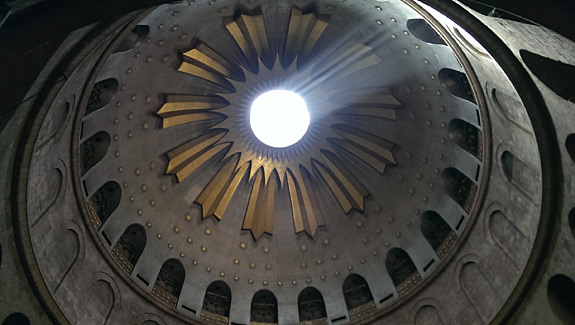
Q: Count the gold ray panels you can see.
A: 12